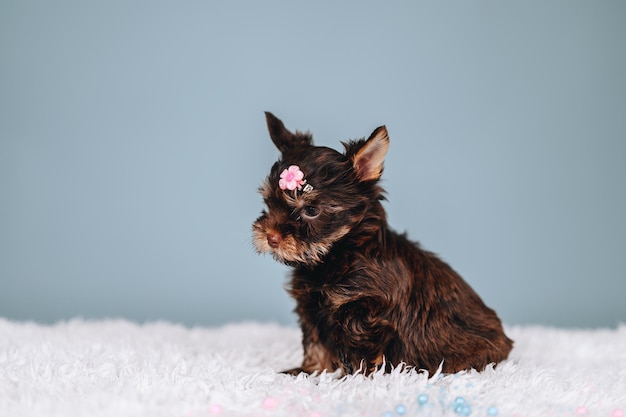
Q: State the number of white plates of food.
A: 0